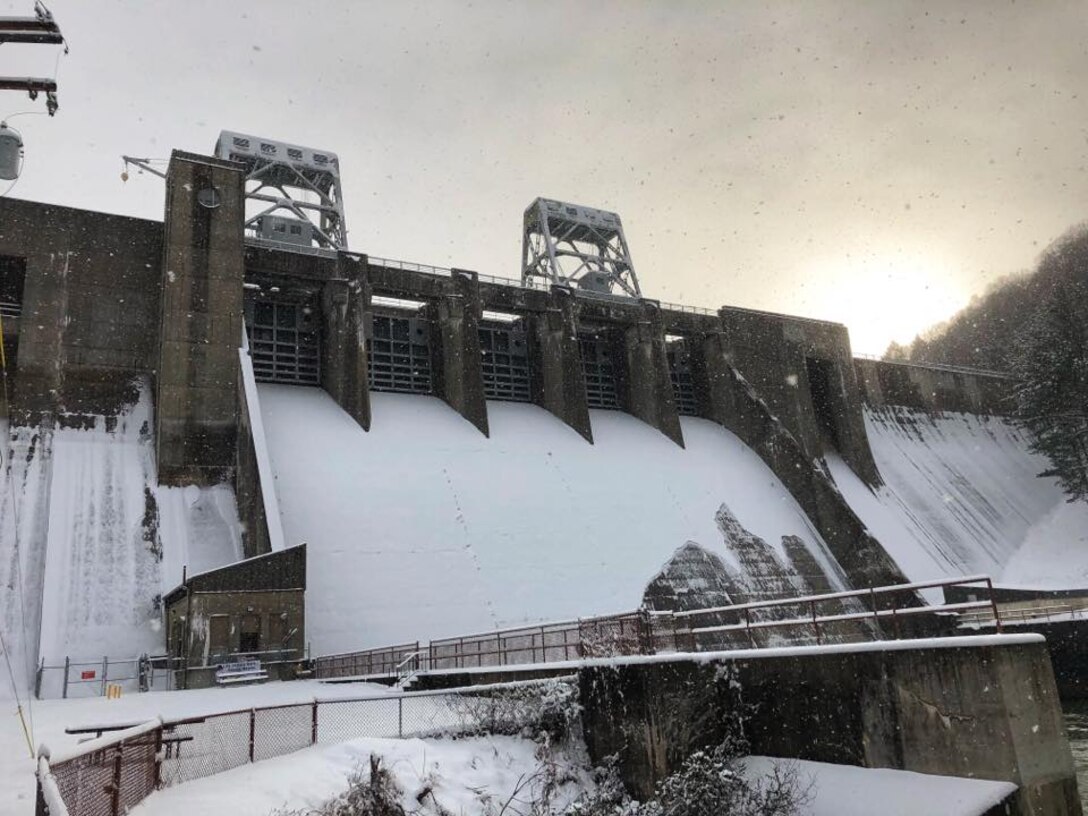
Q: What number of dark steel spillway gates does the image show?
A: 5